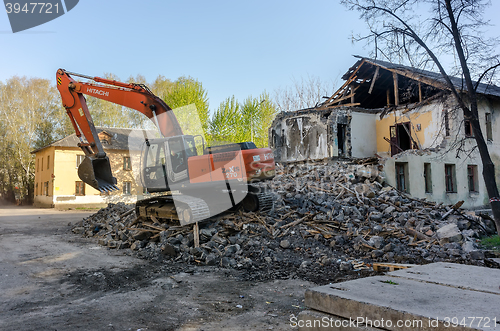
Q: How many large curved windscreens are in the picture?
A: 1